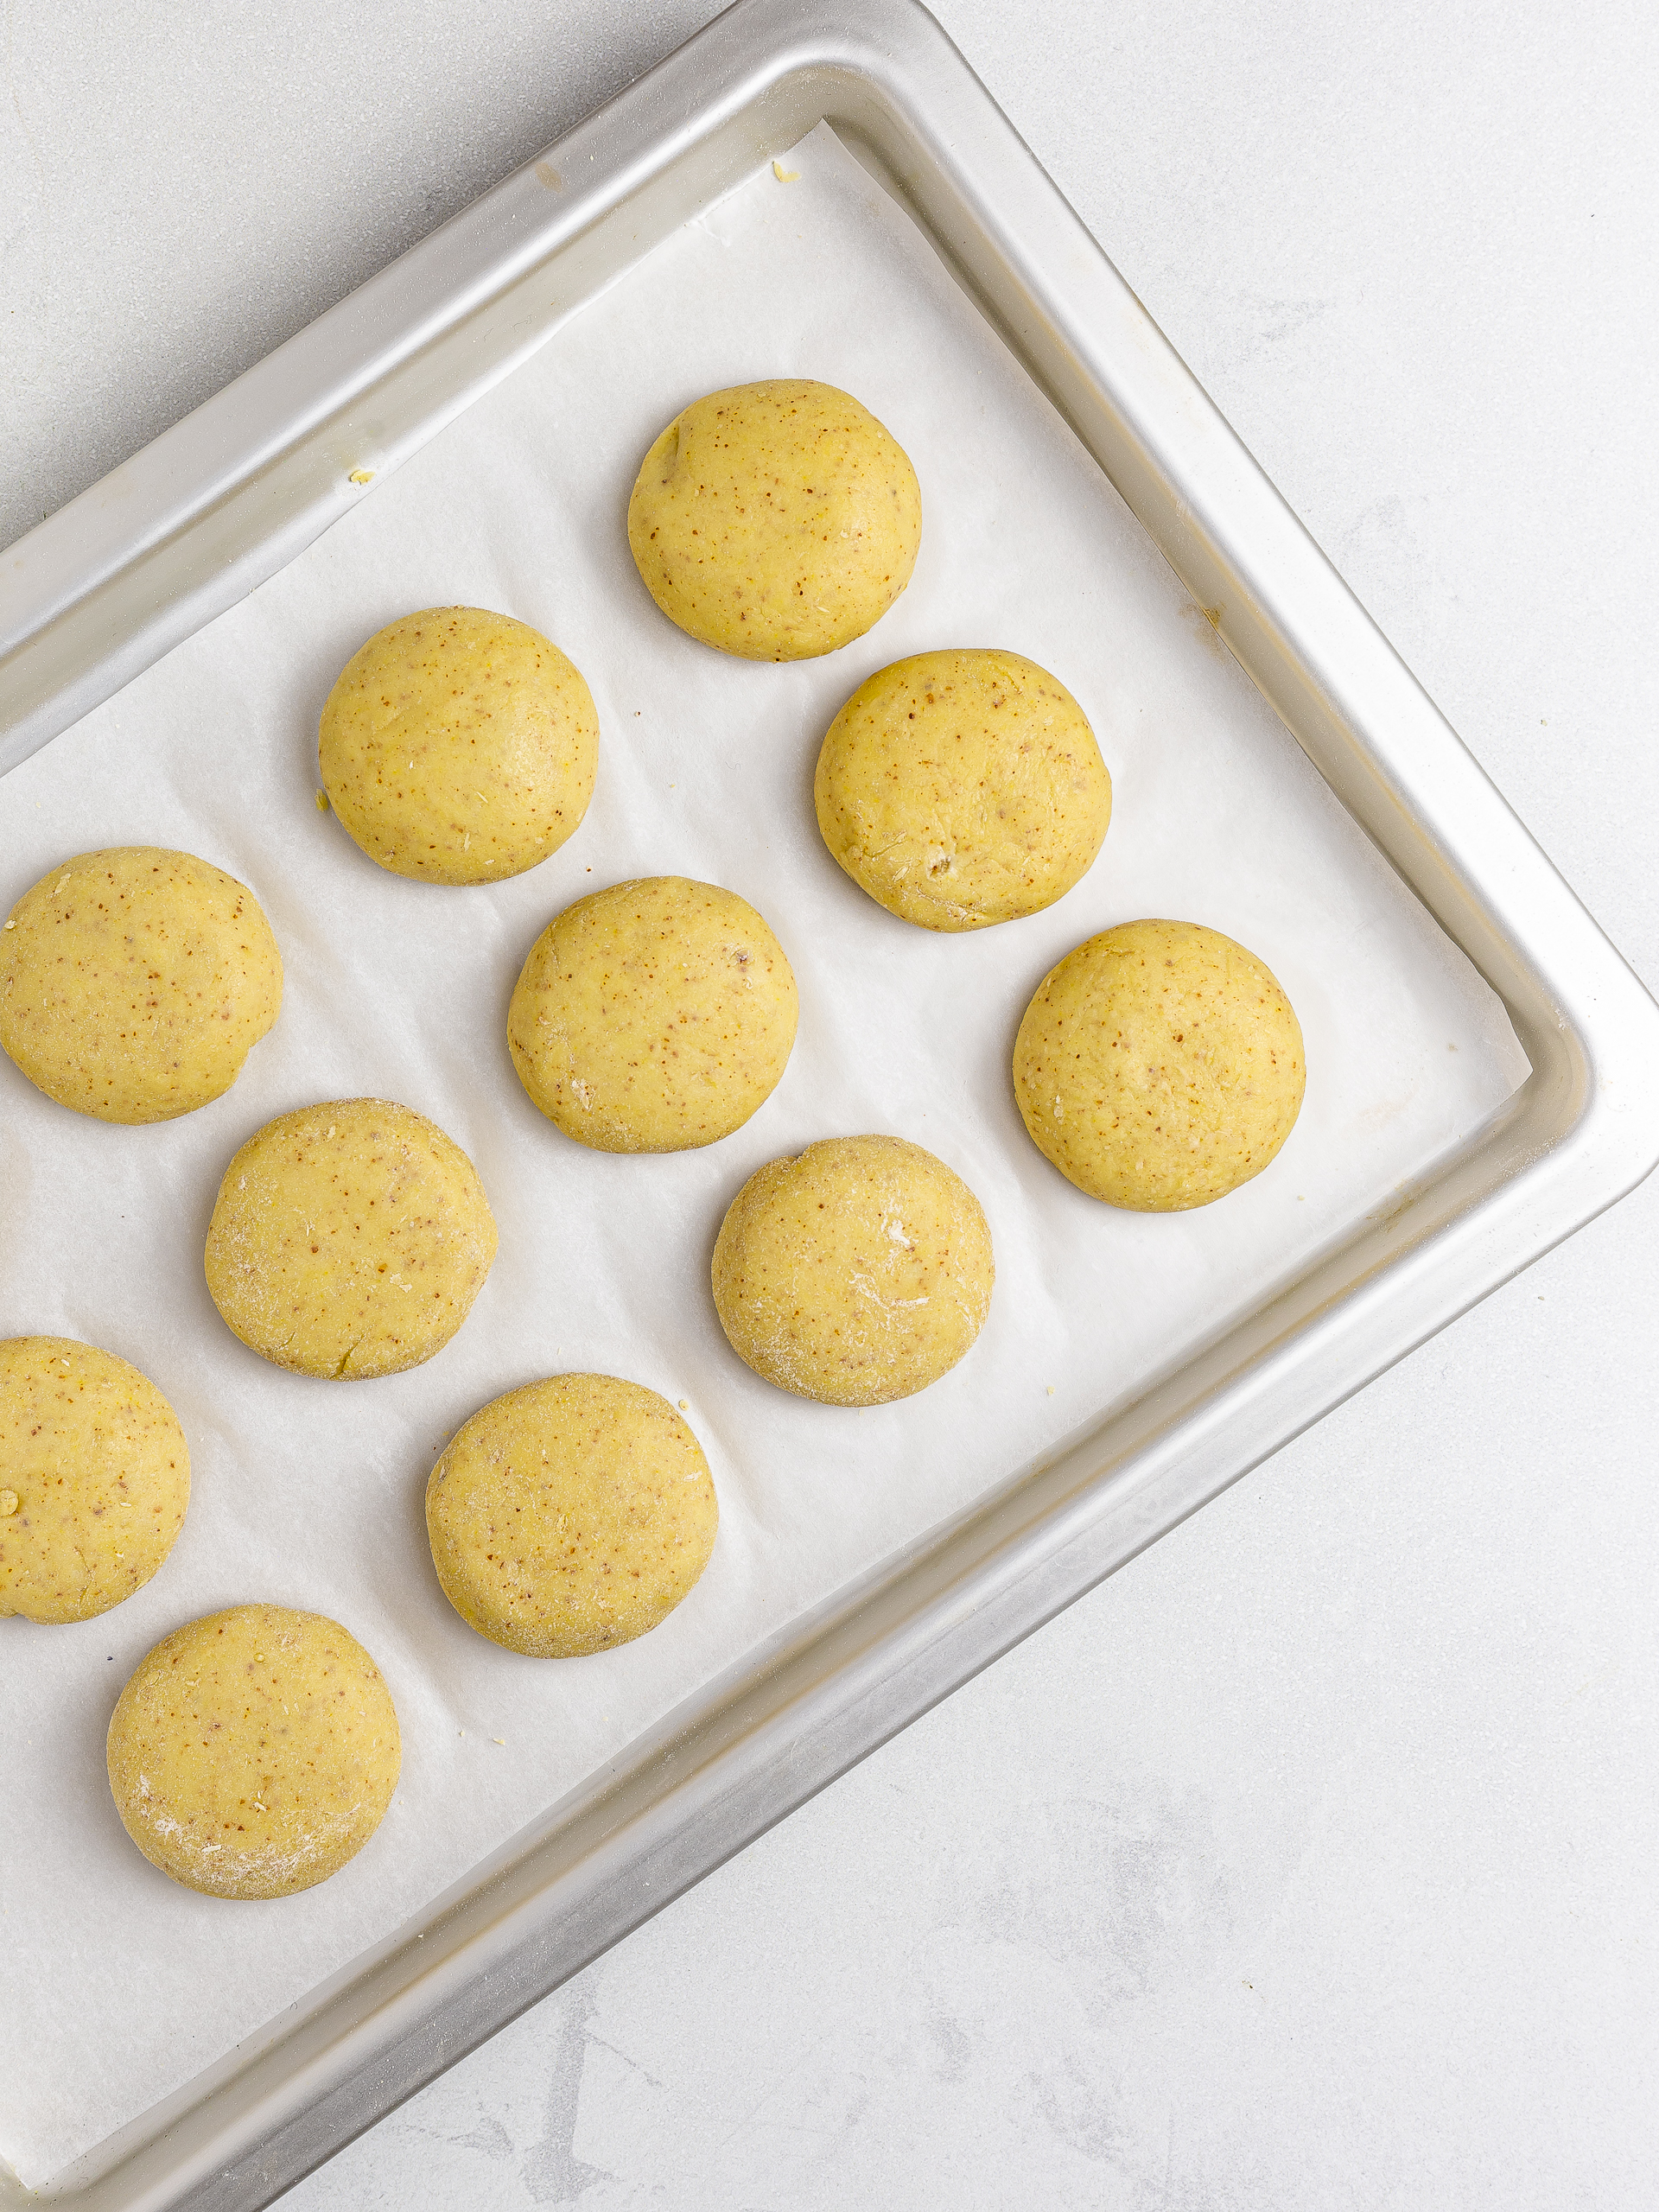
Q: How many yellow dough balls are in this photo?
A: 11